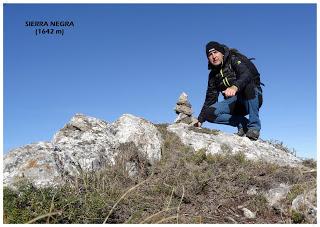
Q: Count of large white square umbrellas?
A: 0